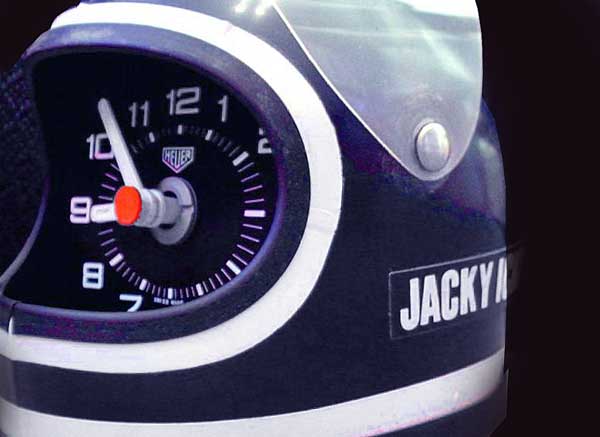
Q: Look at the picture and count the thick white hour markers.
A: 10